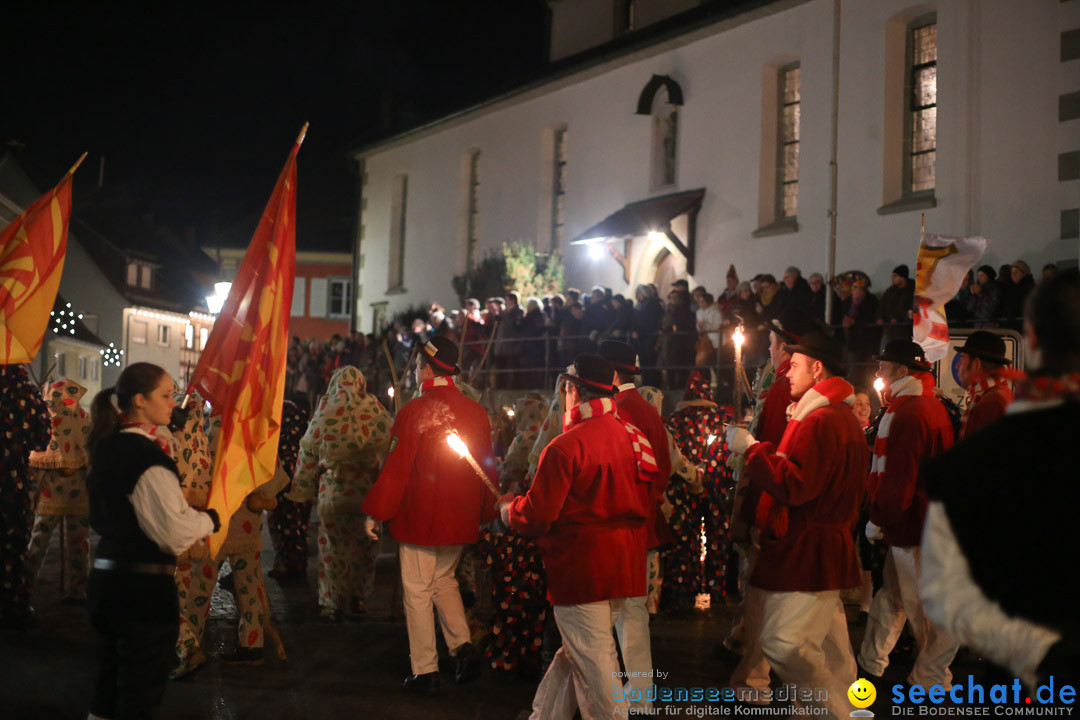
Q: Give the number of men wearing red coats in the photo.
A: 7